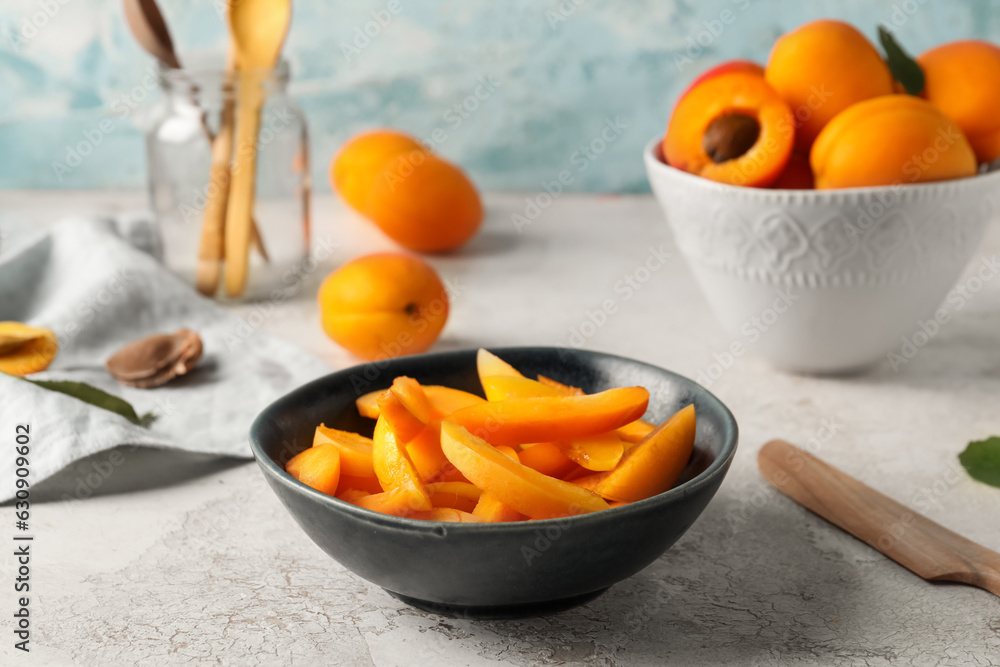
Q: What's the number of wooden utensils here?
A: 4